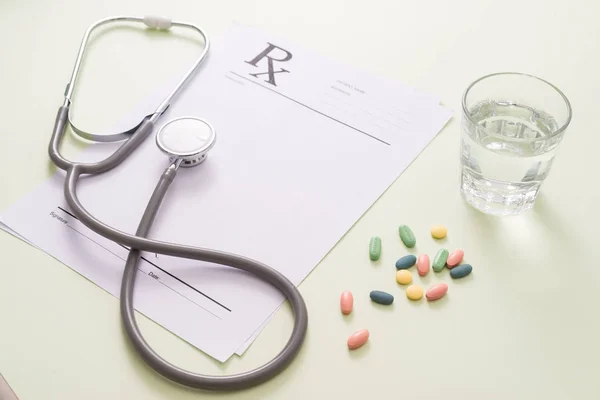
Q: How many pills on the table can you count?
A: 14